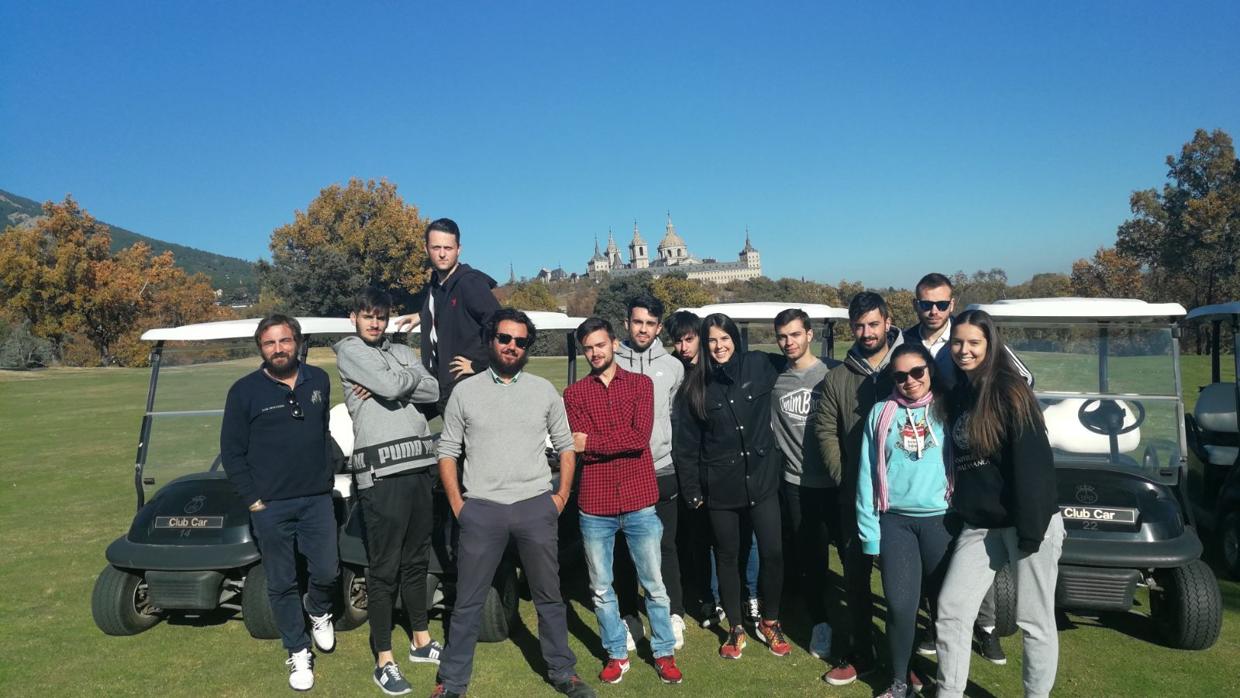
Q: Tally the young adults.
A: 13